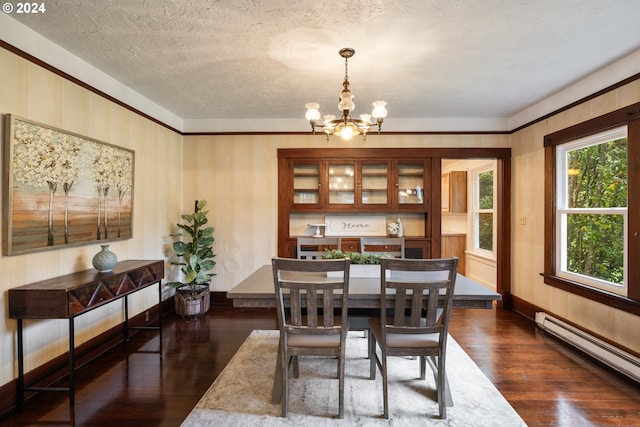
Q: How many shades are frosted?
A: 5